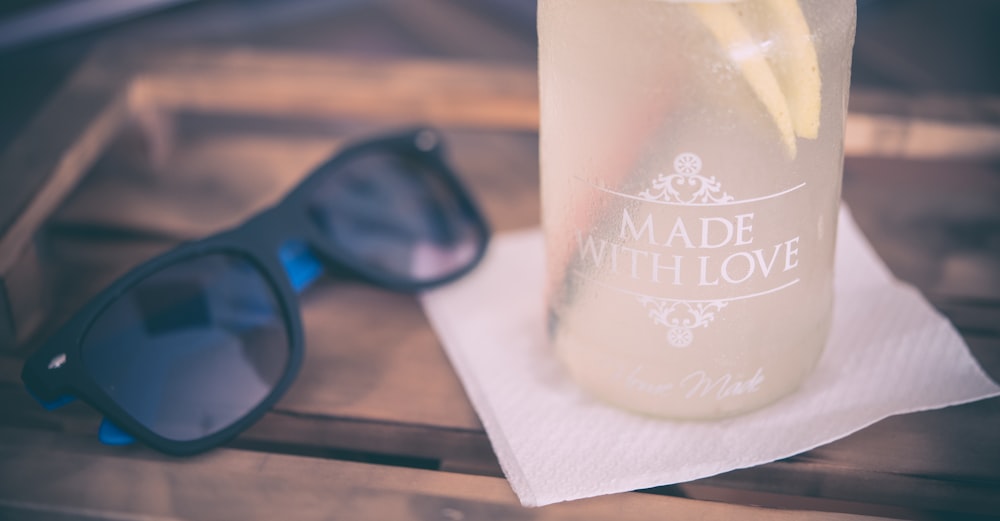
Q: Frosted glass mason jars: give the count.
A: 1